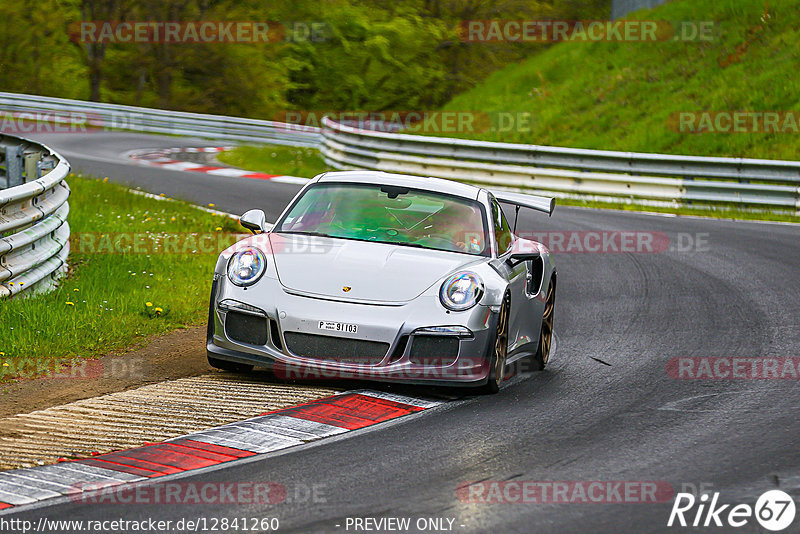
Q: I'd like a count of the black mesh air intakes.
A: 3